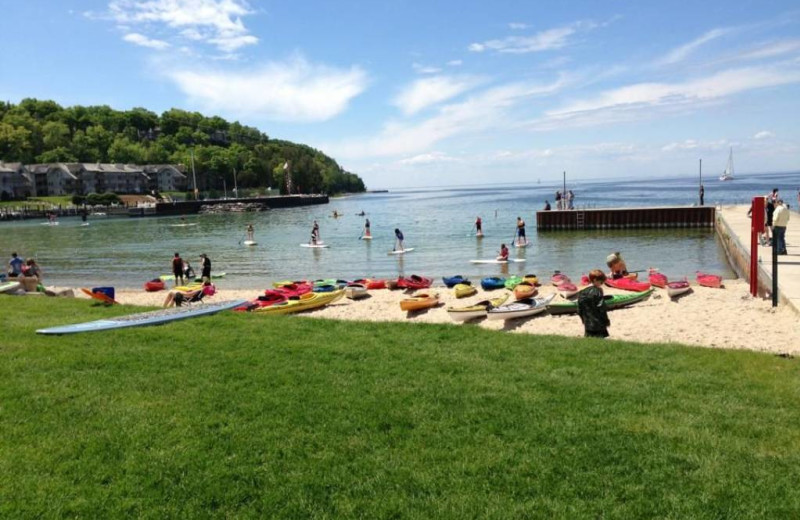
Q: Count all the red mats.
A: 0